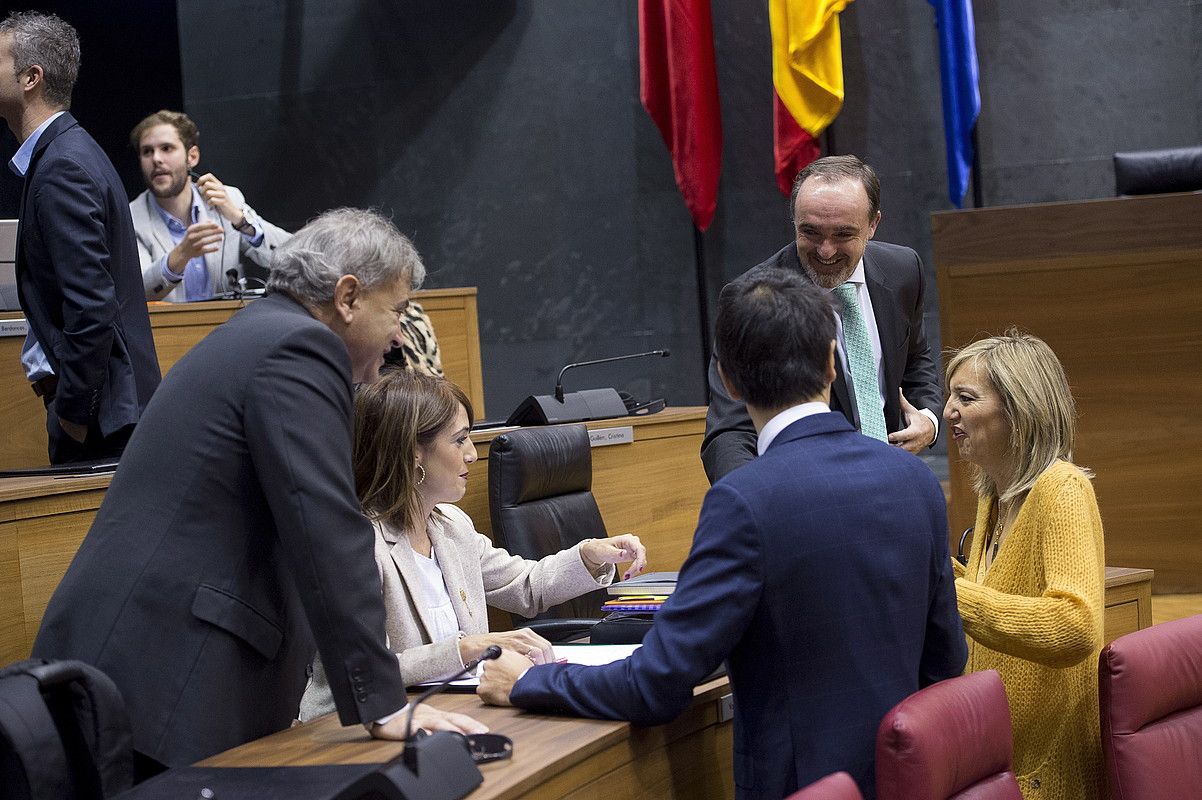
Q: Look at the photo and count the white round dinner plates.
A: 0